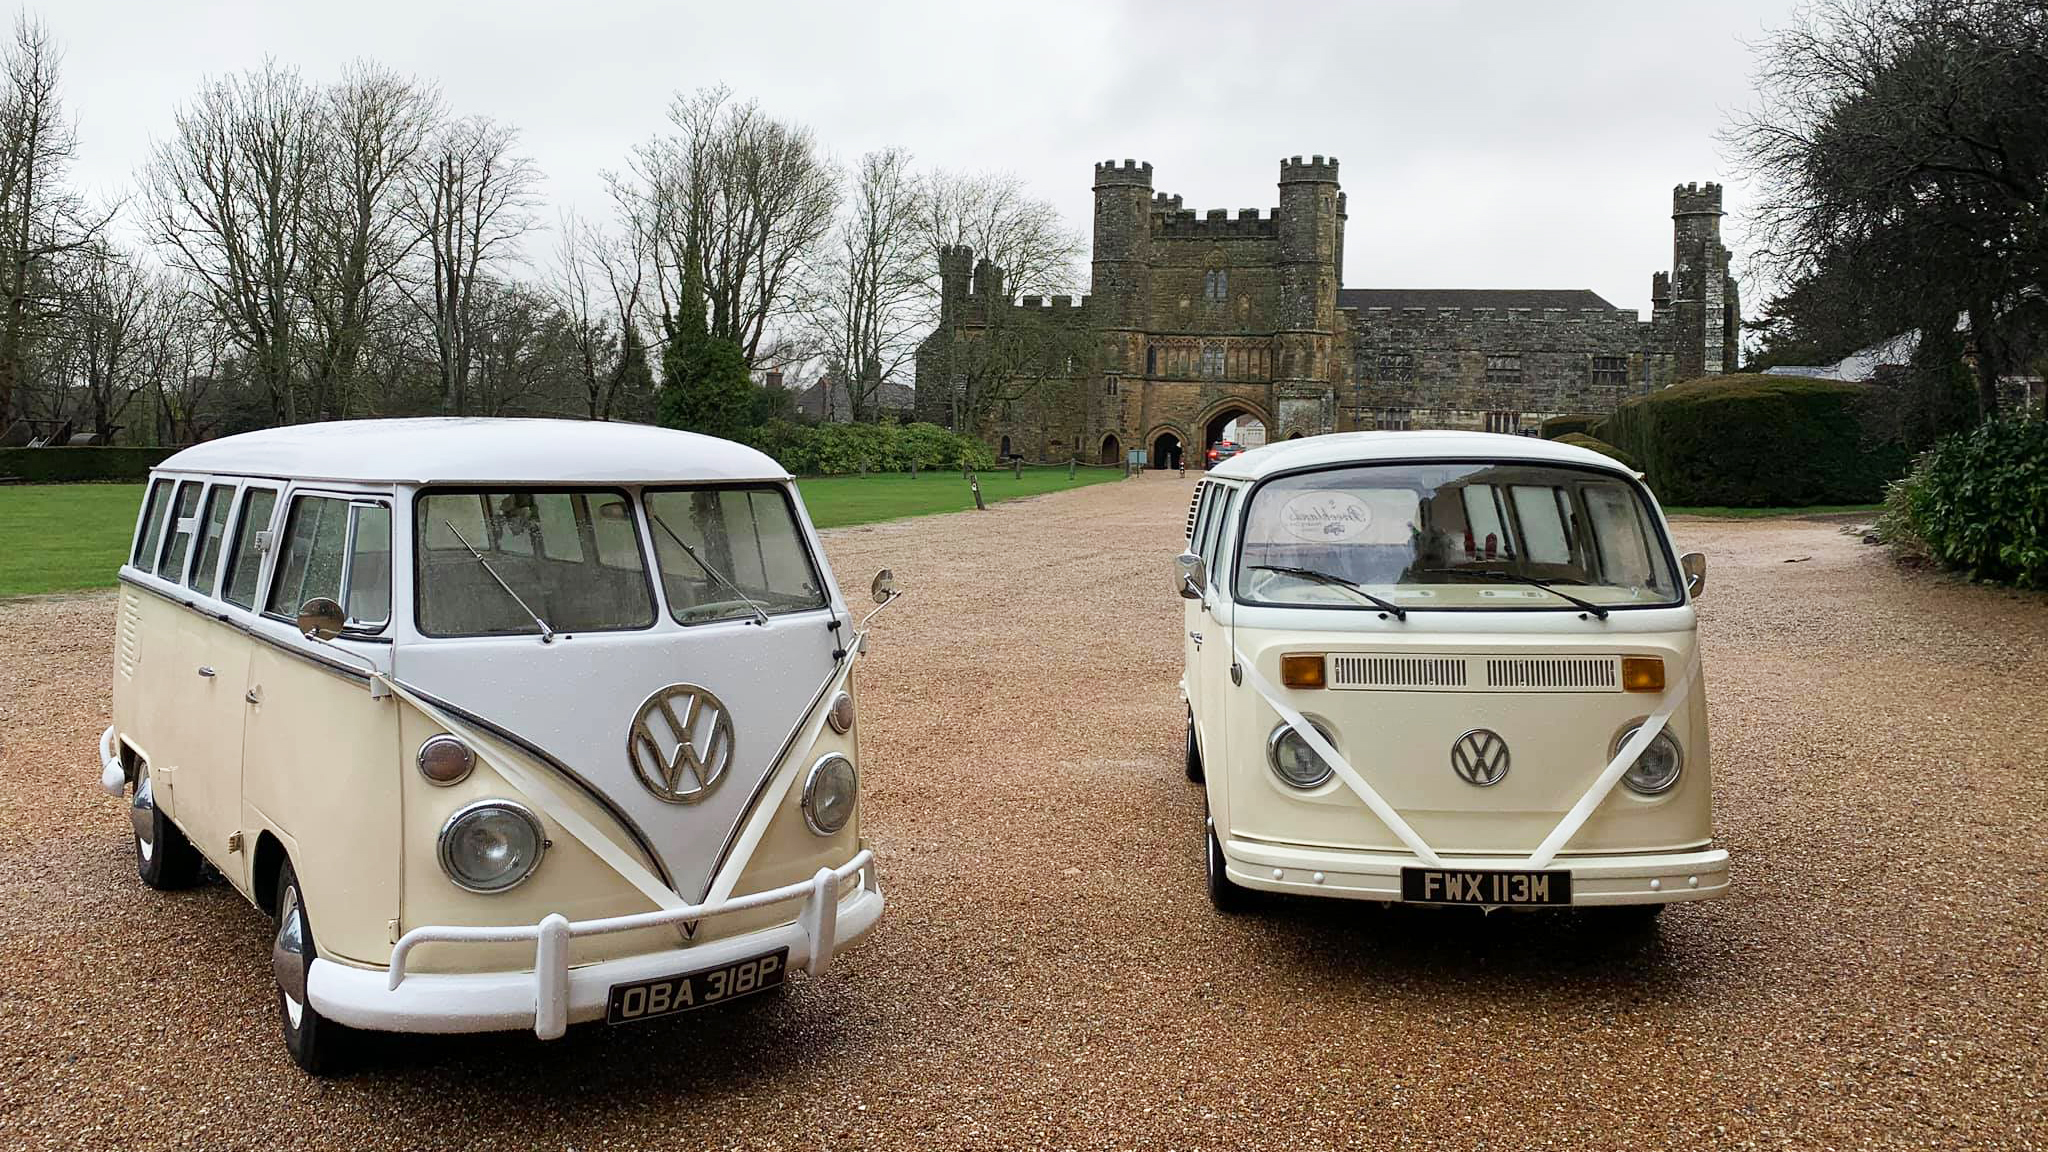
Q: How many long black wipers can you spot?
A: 2